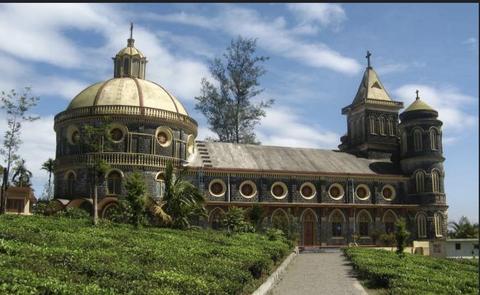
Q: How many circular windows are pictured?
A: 11